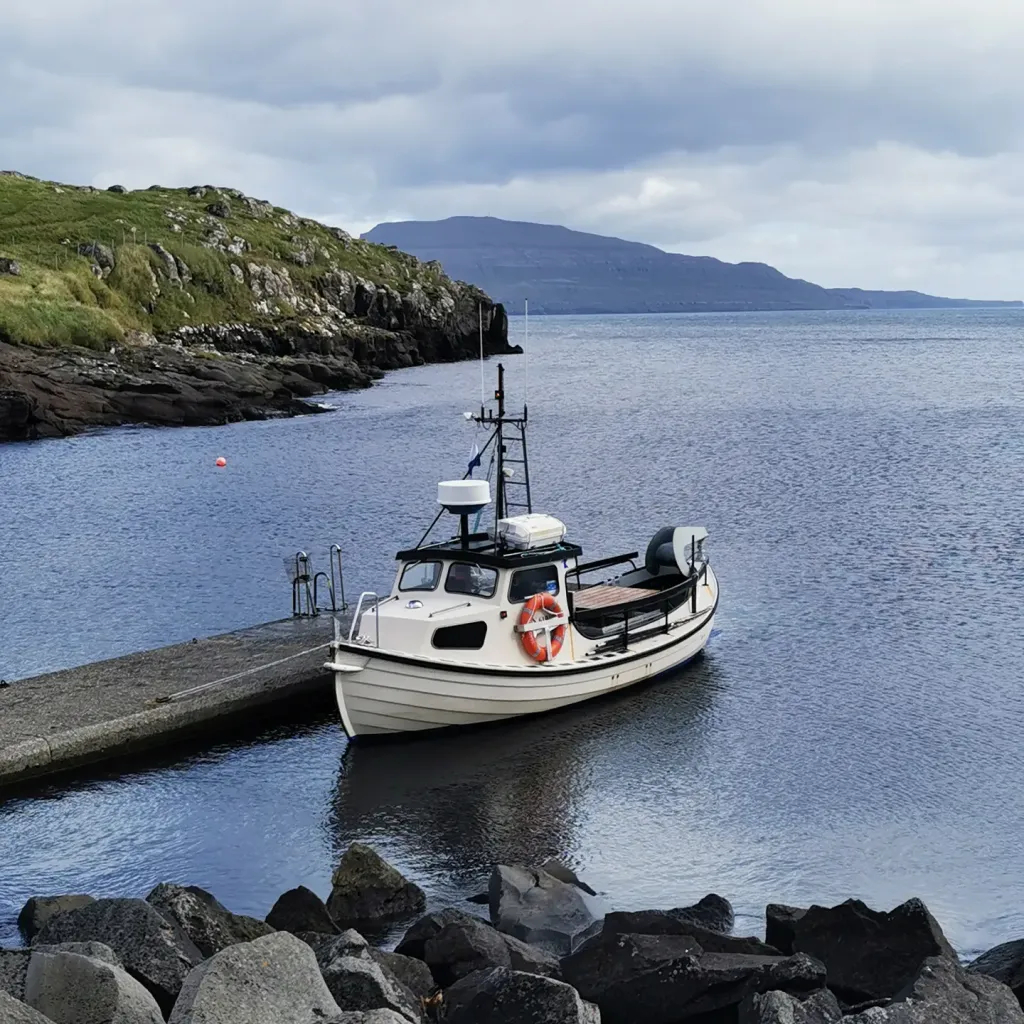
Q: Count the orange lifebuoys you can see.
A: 1